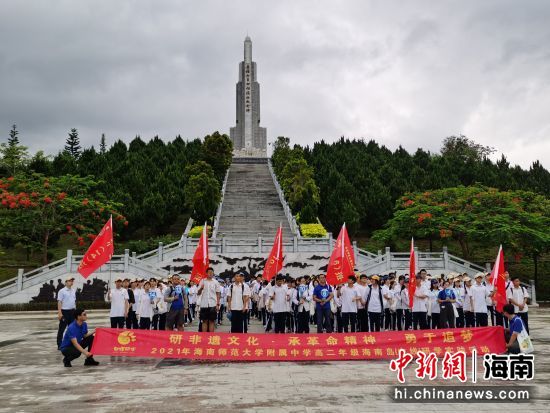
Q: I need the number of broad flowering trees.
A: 2